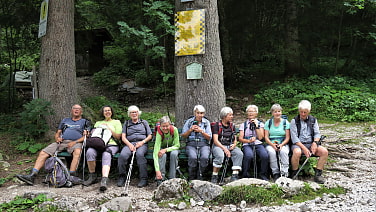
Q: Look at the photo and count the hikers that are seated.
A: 9